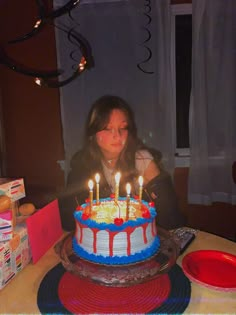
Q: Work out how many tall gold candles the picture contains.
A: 5